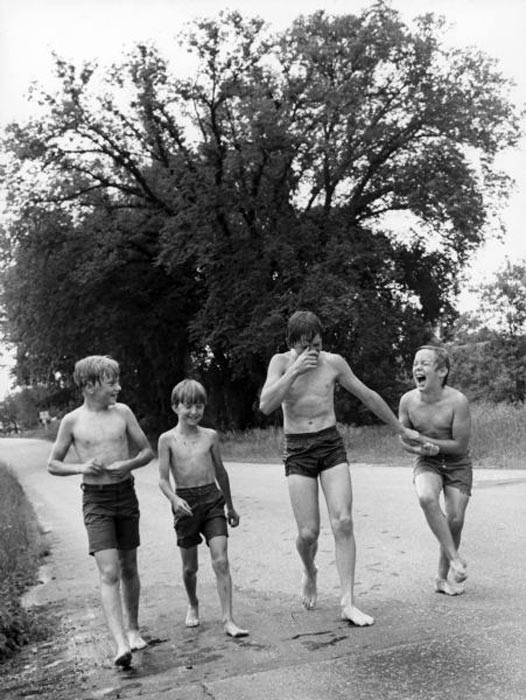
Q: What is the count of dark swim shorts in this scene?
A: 4